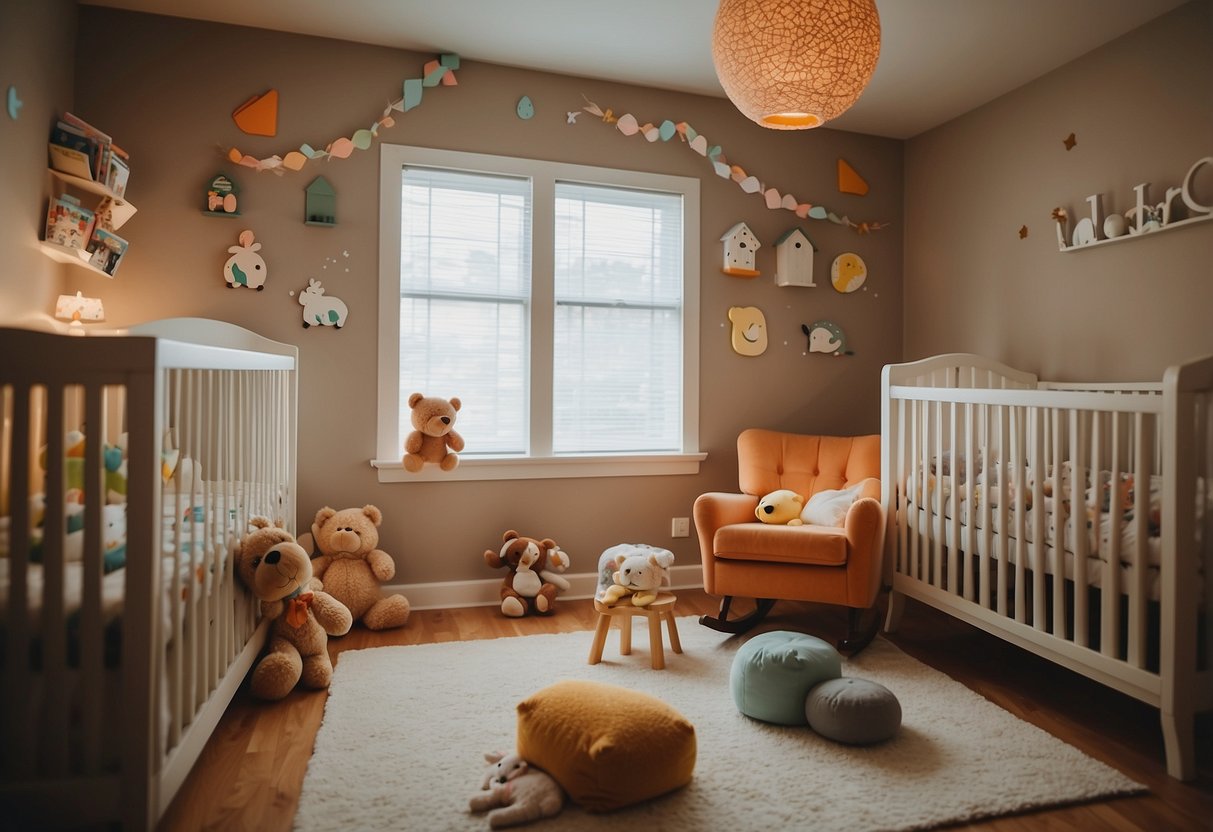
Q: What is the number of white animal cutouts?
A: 2